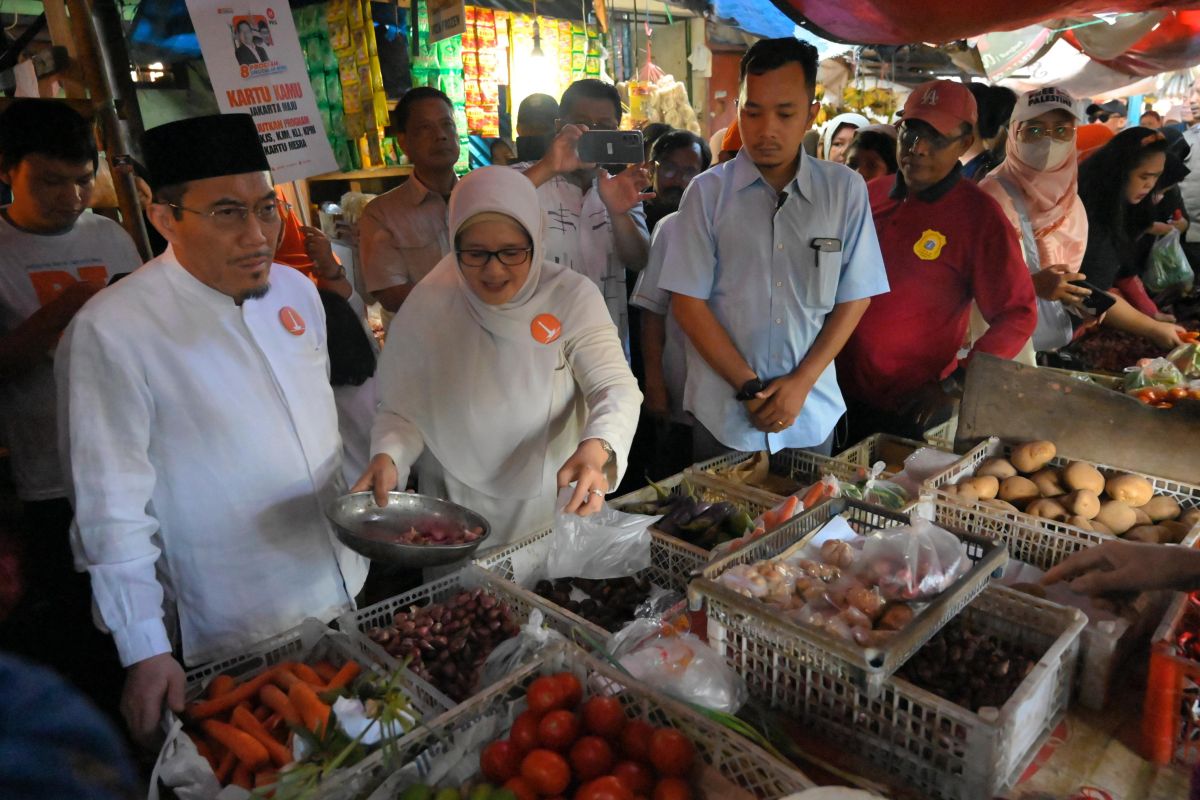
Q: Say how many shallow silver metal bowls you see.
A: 1